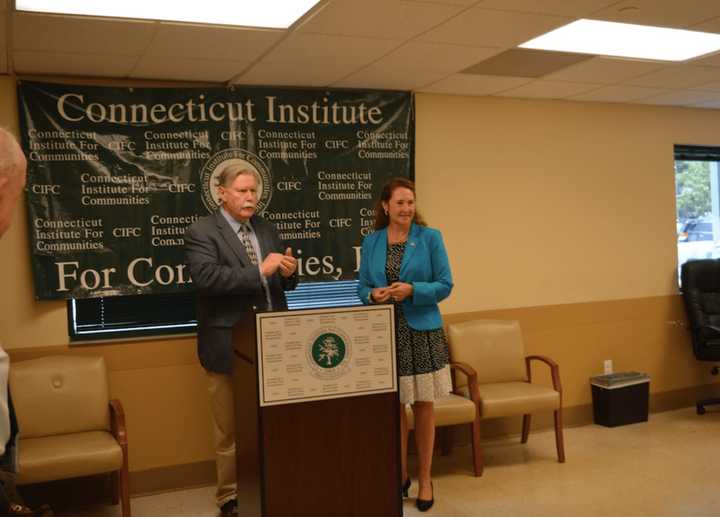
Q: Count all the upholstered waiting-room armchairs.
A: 3